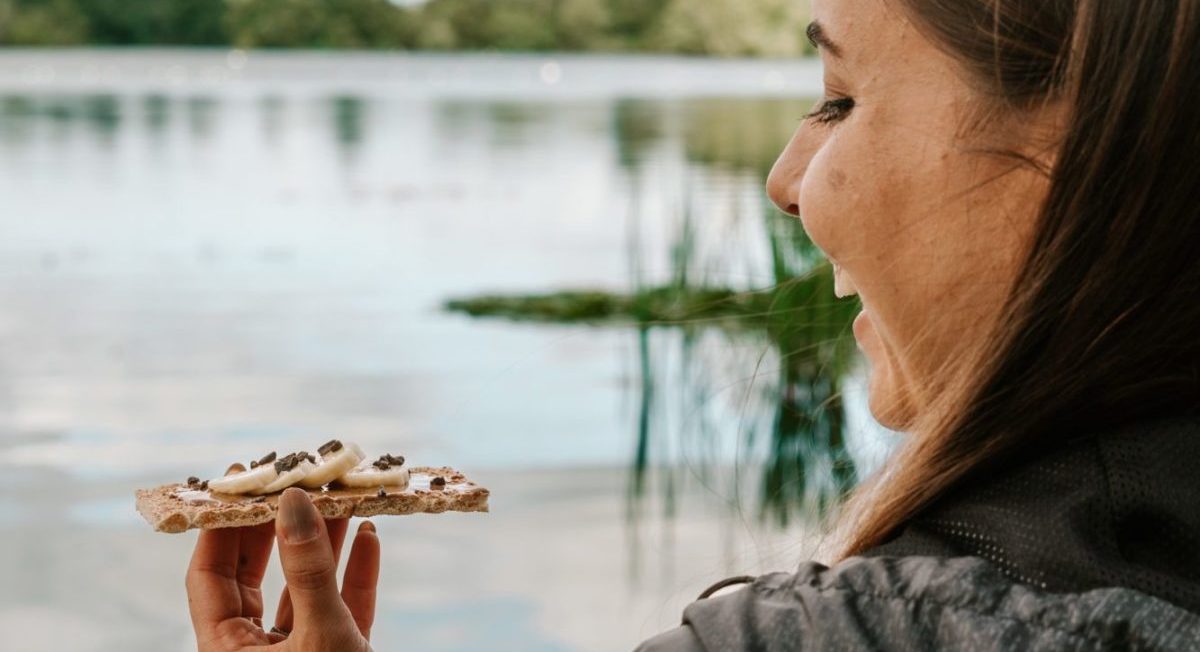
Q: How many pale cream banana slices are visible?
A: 4